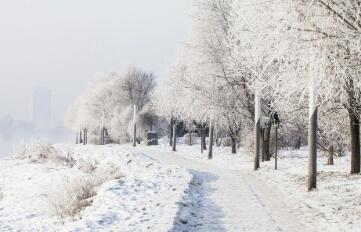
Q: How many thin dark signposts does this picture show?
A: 1